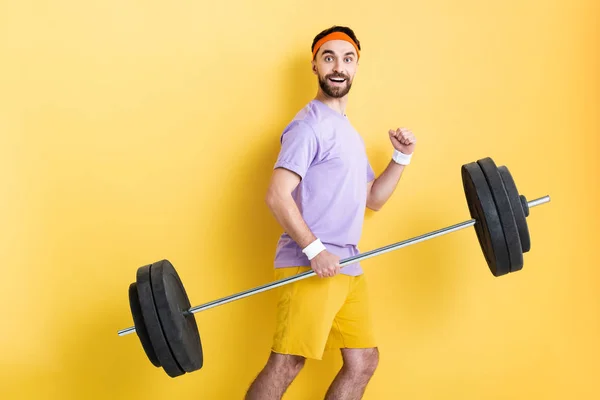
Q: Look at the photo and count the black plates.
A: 6